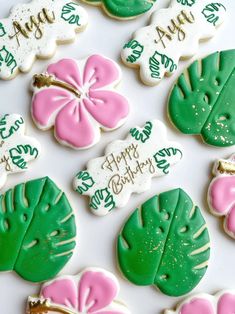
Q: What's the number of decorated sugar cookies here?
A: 12